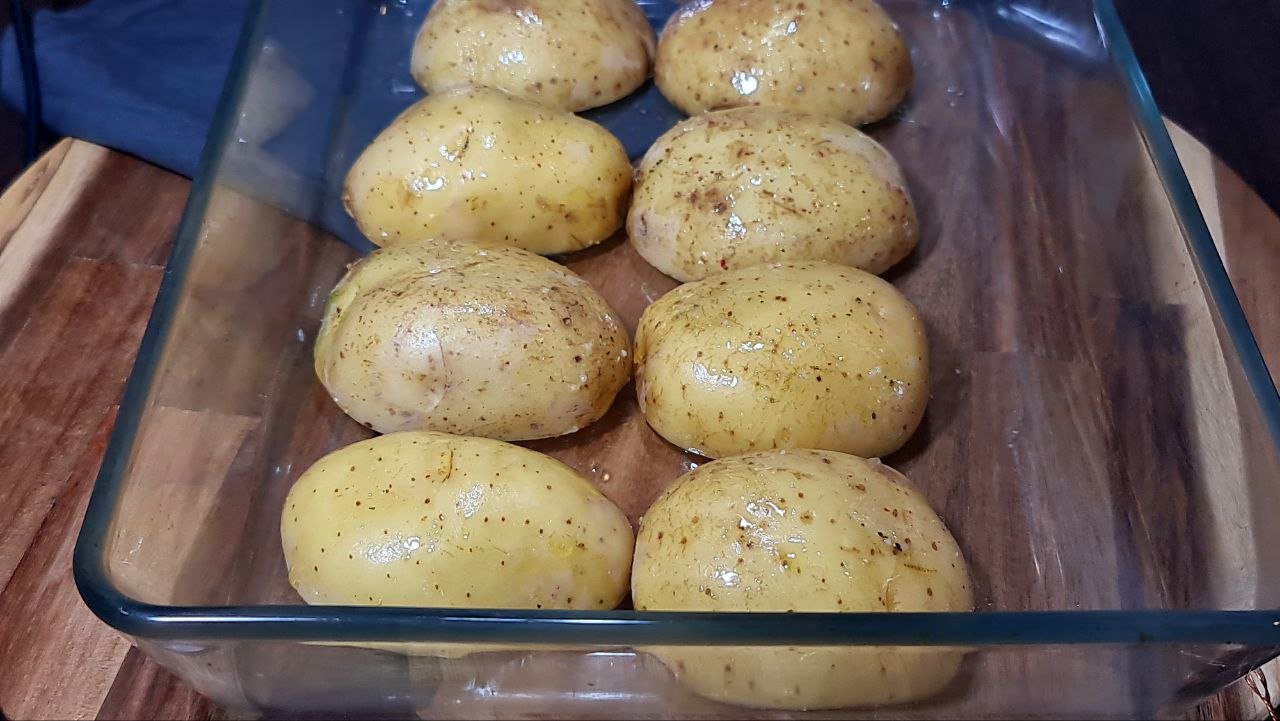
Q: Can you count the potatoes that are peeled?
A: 0